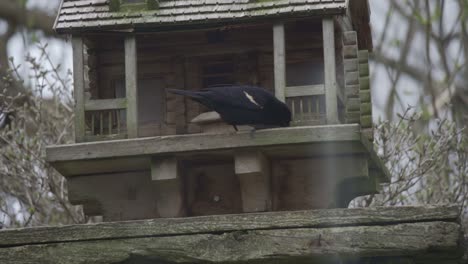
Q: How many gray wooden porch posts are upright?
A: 4